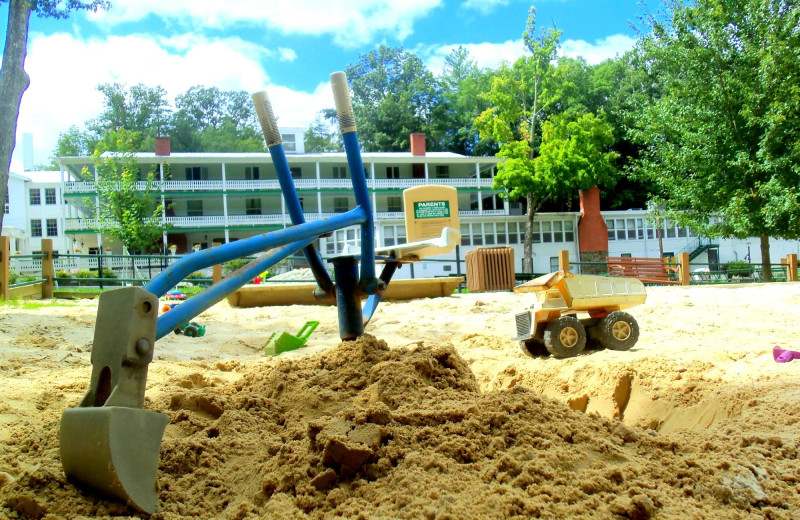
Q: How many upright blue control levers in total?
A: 2